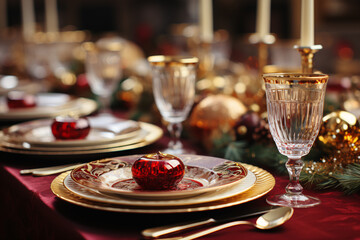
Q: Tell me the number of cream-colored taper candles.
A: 5